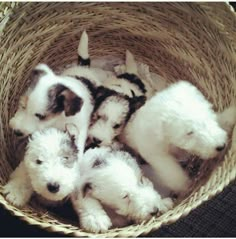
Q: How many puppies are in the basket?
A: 5